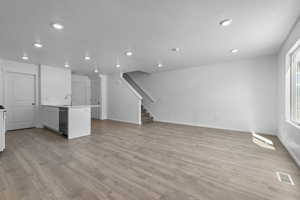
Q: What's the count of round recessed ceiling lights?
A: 11